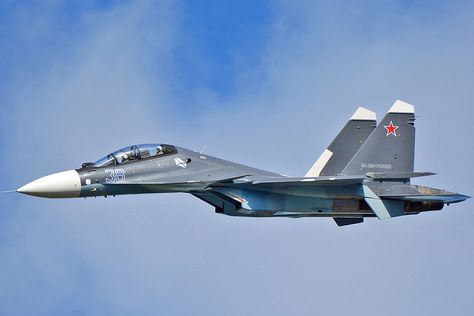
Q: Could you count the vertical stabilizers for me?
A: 2